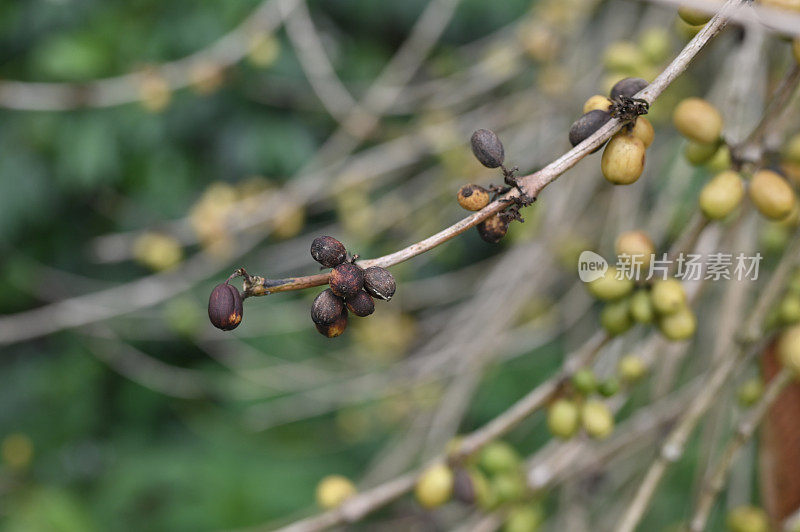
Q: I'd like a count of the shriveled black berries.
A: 11